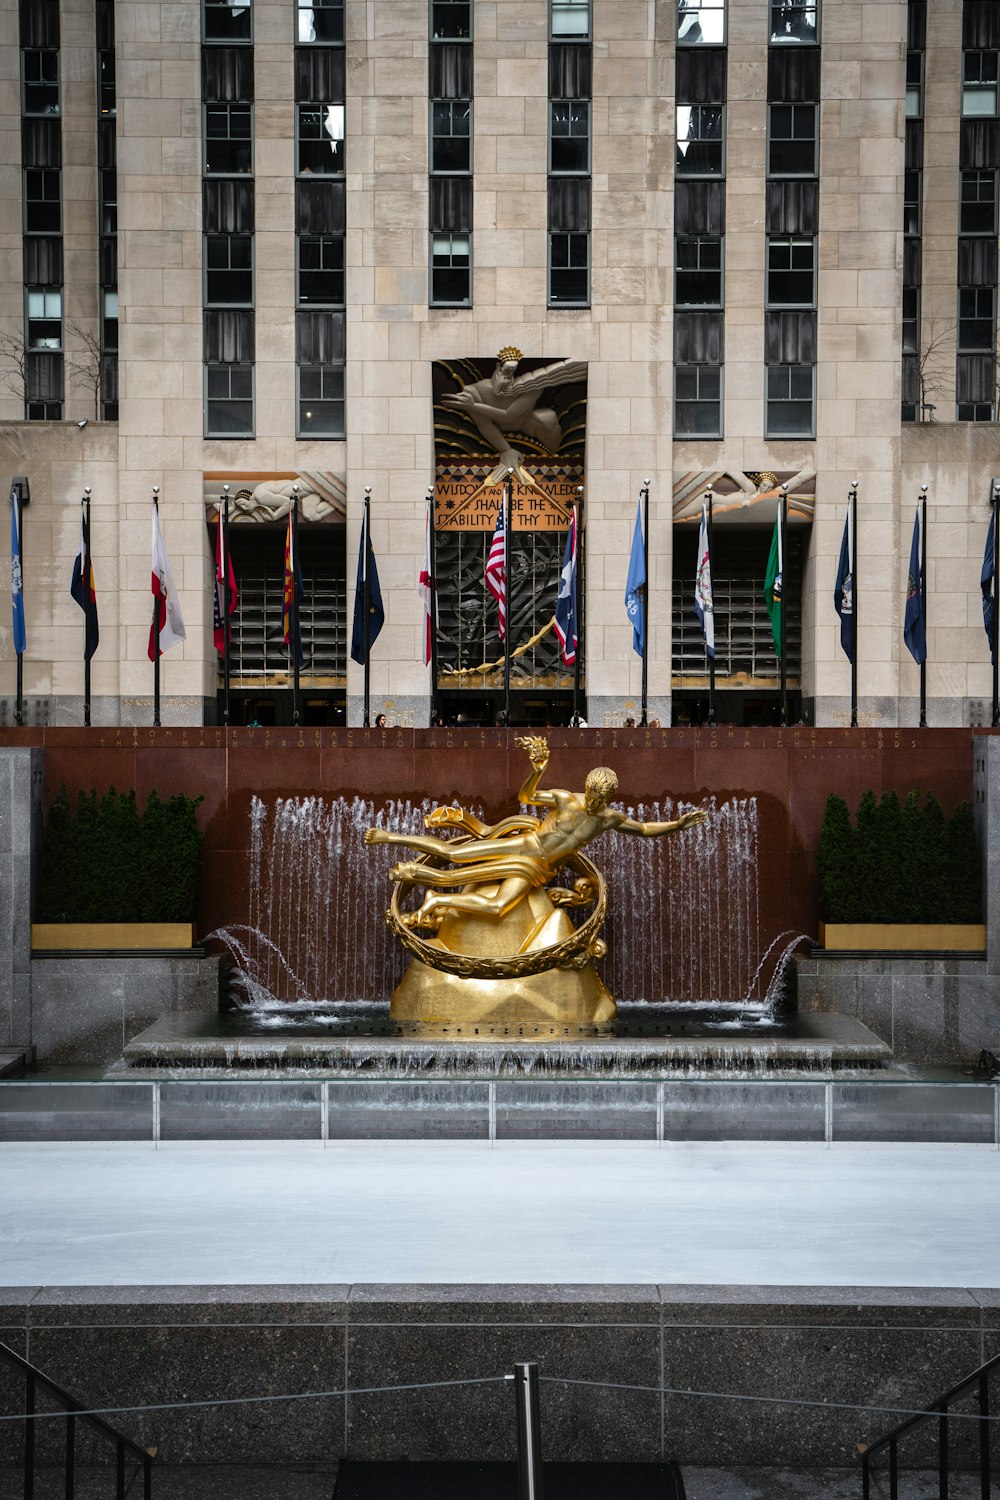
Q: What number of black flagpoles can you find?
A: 15